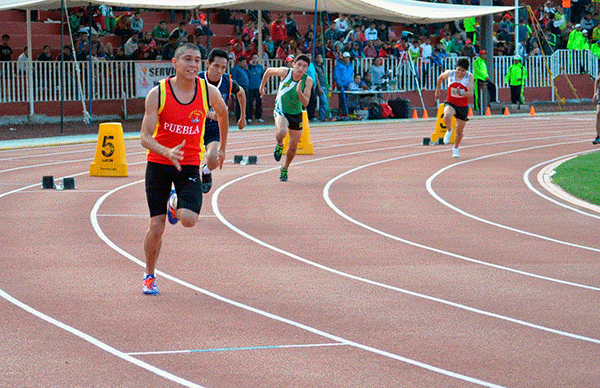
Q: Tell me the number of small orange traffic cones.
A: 6